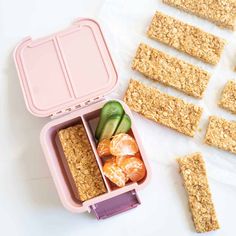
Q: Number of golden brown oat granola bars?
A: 8